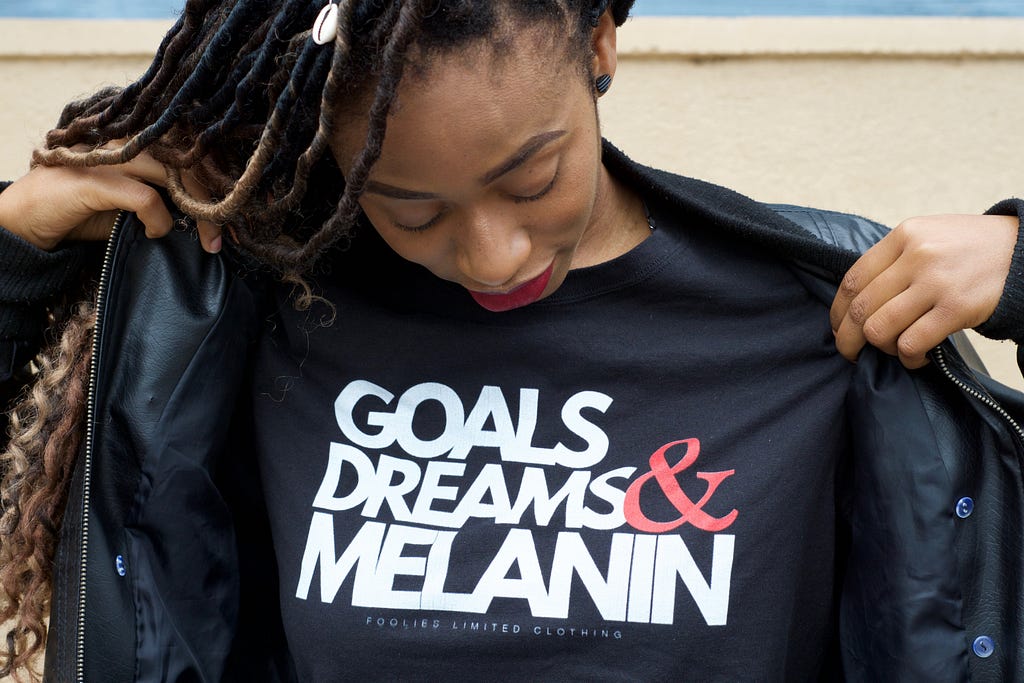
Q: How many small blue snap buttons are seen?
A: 3